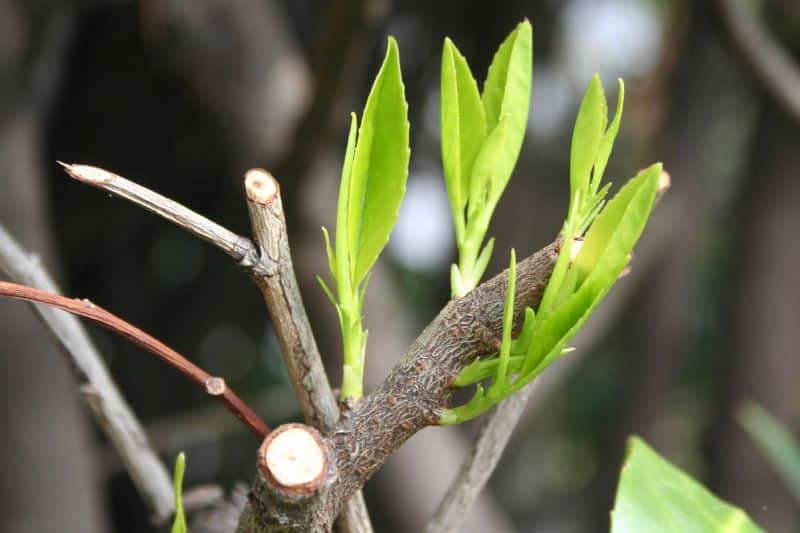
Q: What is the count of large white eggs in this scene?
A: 0